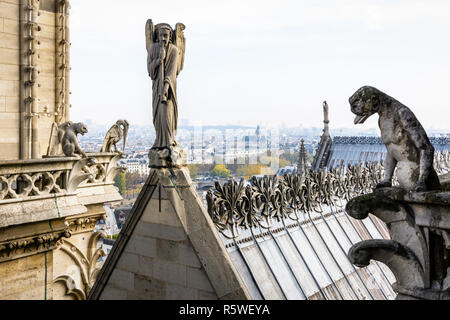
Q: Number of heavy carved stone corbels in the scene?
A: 2